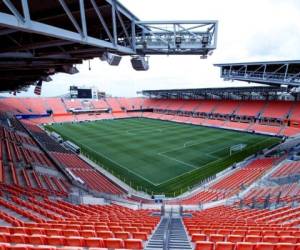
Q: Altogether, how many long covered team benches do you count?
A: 2